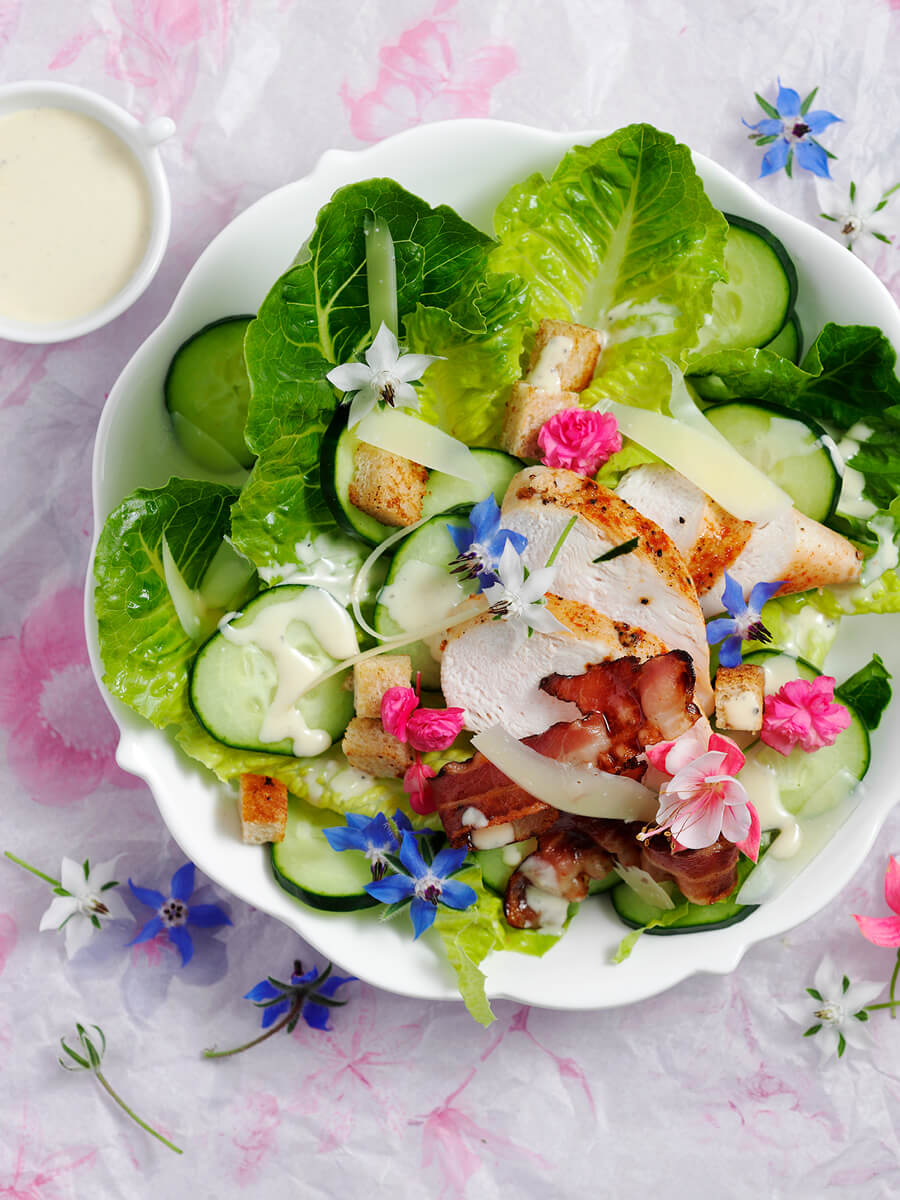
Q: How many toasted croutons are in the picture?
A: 7